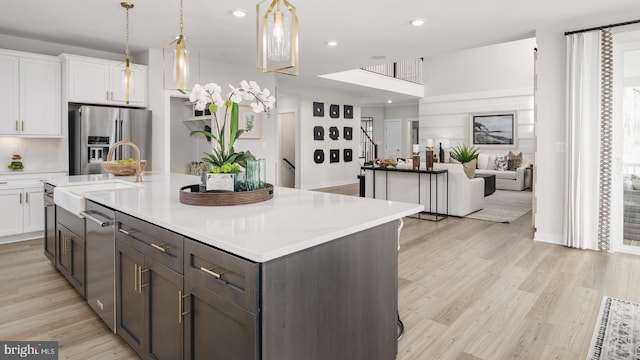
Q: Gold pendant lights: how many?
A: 3